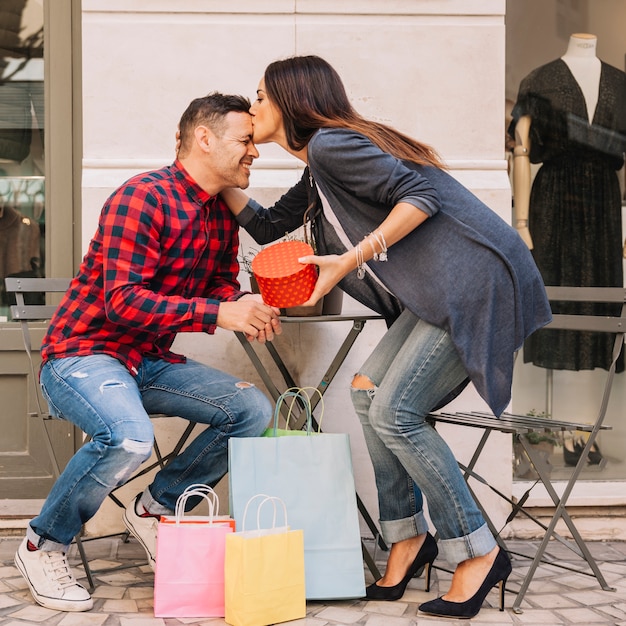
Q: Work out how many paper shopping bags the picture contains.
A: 5